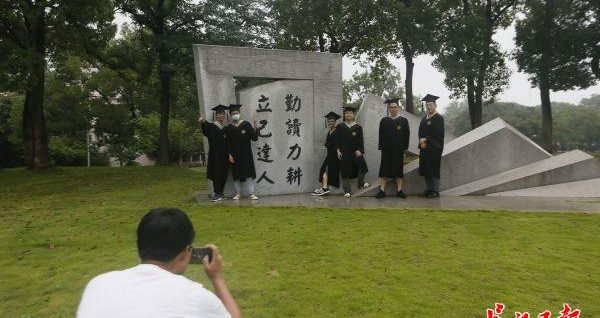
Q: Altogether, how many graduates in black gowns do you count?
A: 6